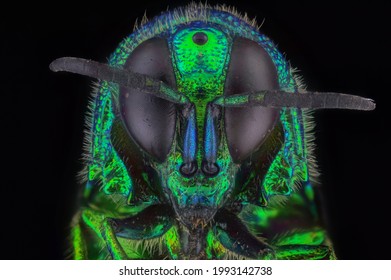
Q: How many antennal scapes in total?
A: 2